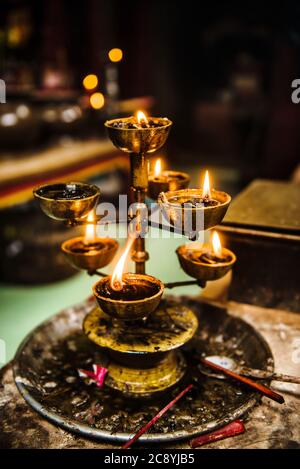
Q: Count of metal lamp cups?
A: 7